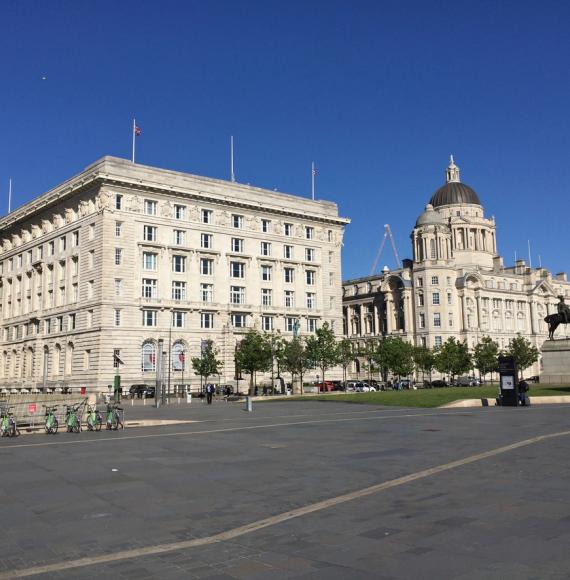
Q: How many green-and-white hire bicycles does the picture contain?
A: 5